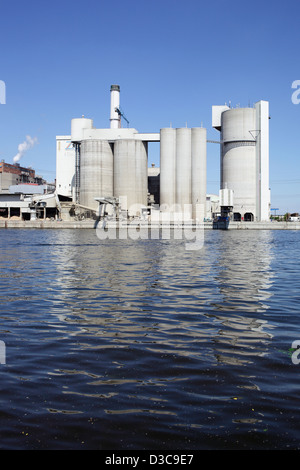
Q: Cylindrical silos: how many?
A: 6